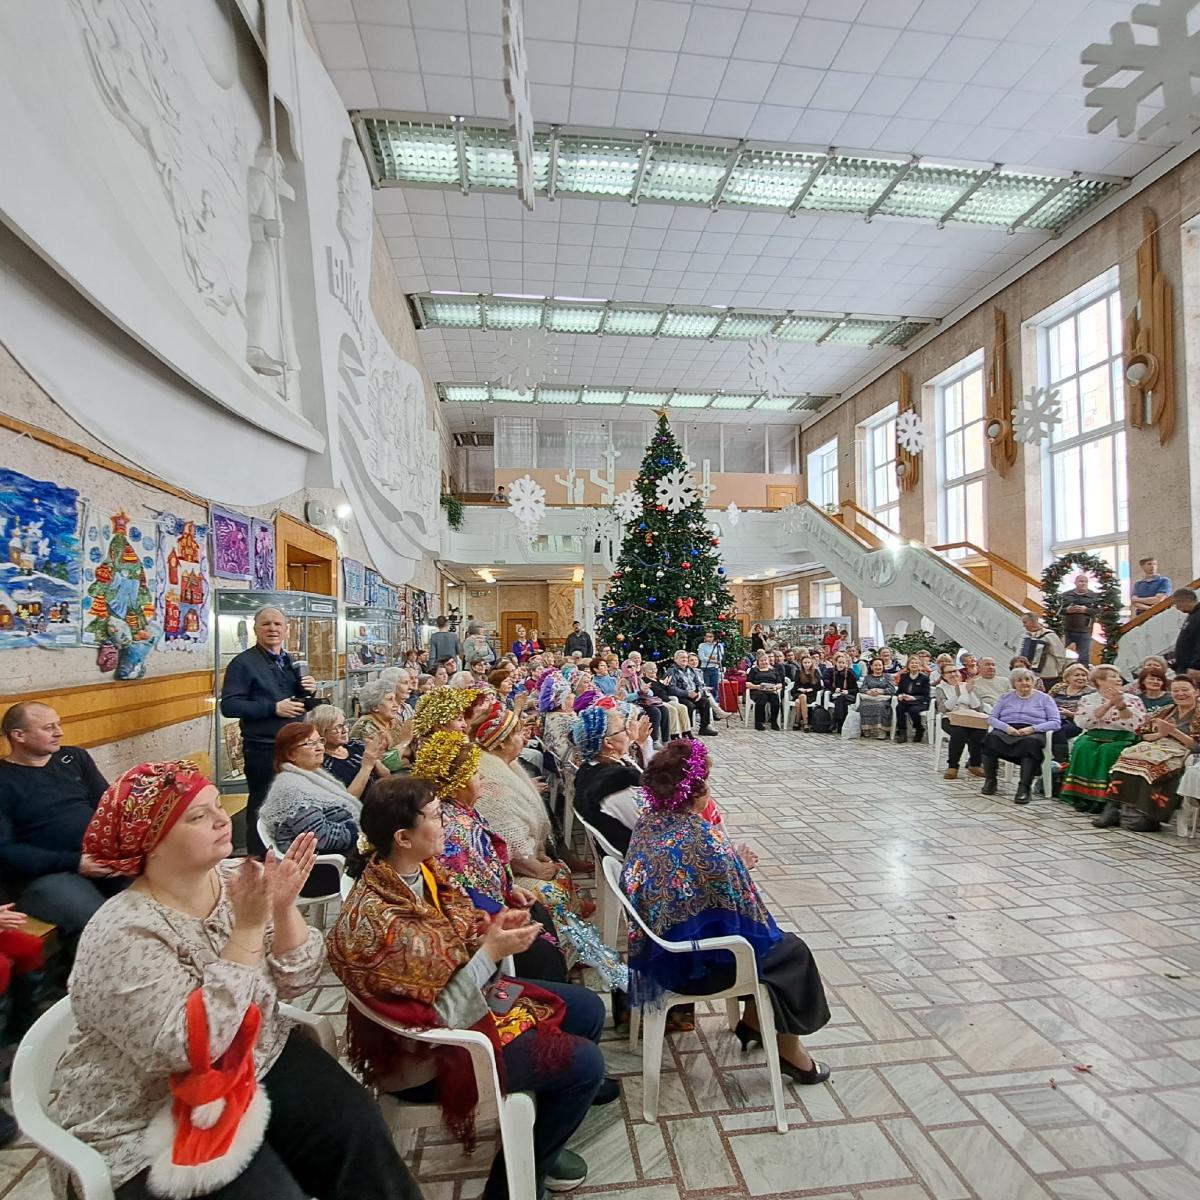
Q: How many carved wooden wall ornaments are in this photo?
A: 3